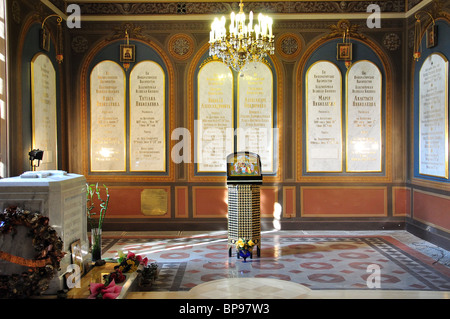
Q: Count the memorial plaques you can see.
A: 8